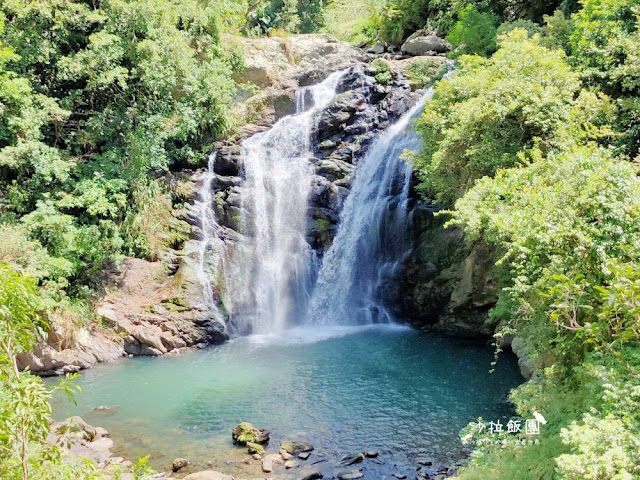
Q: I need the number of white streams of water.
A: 3